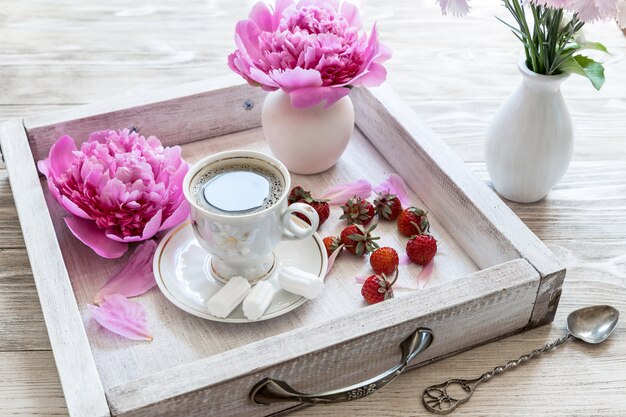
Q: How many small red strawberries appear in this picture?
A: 10